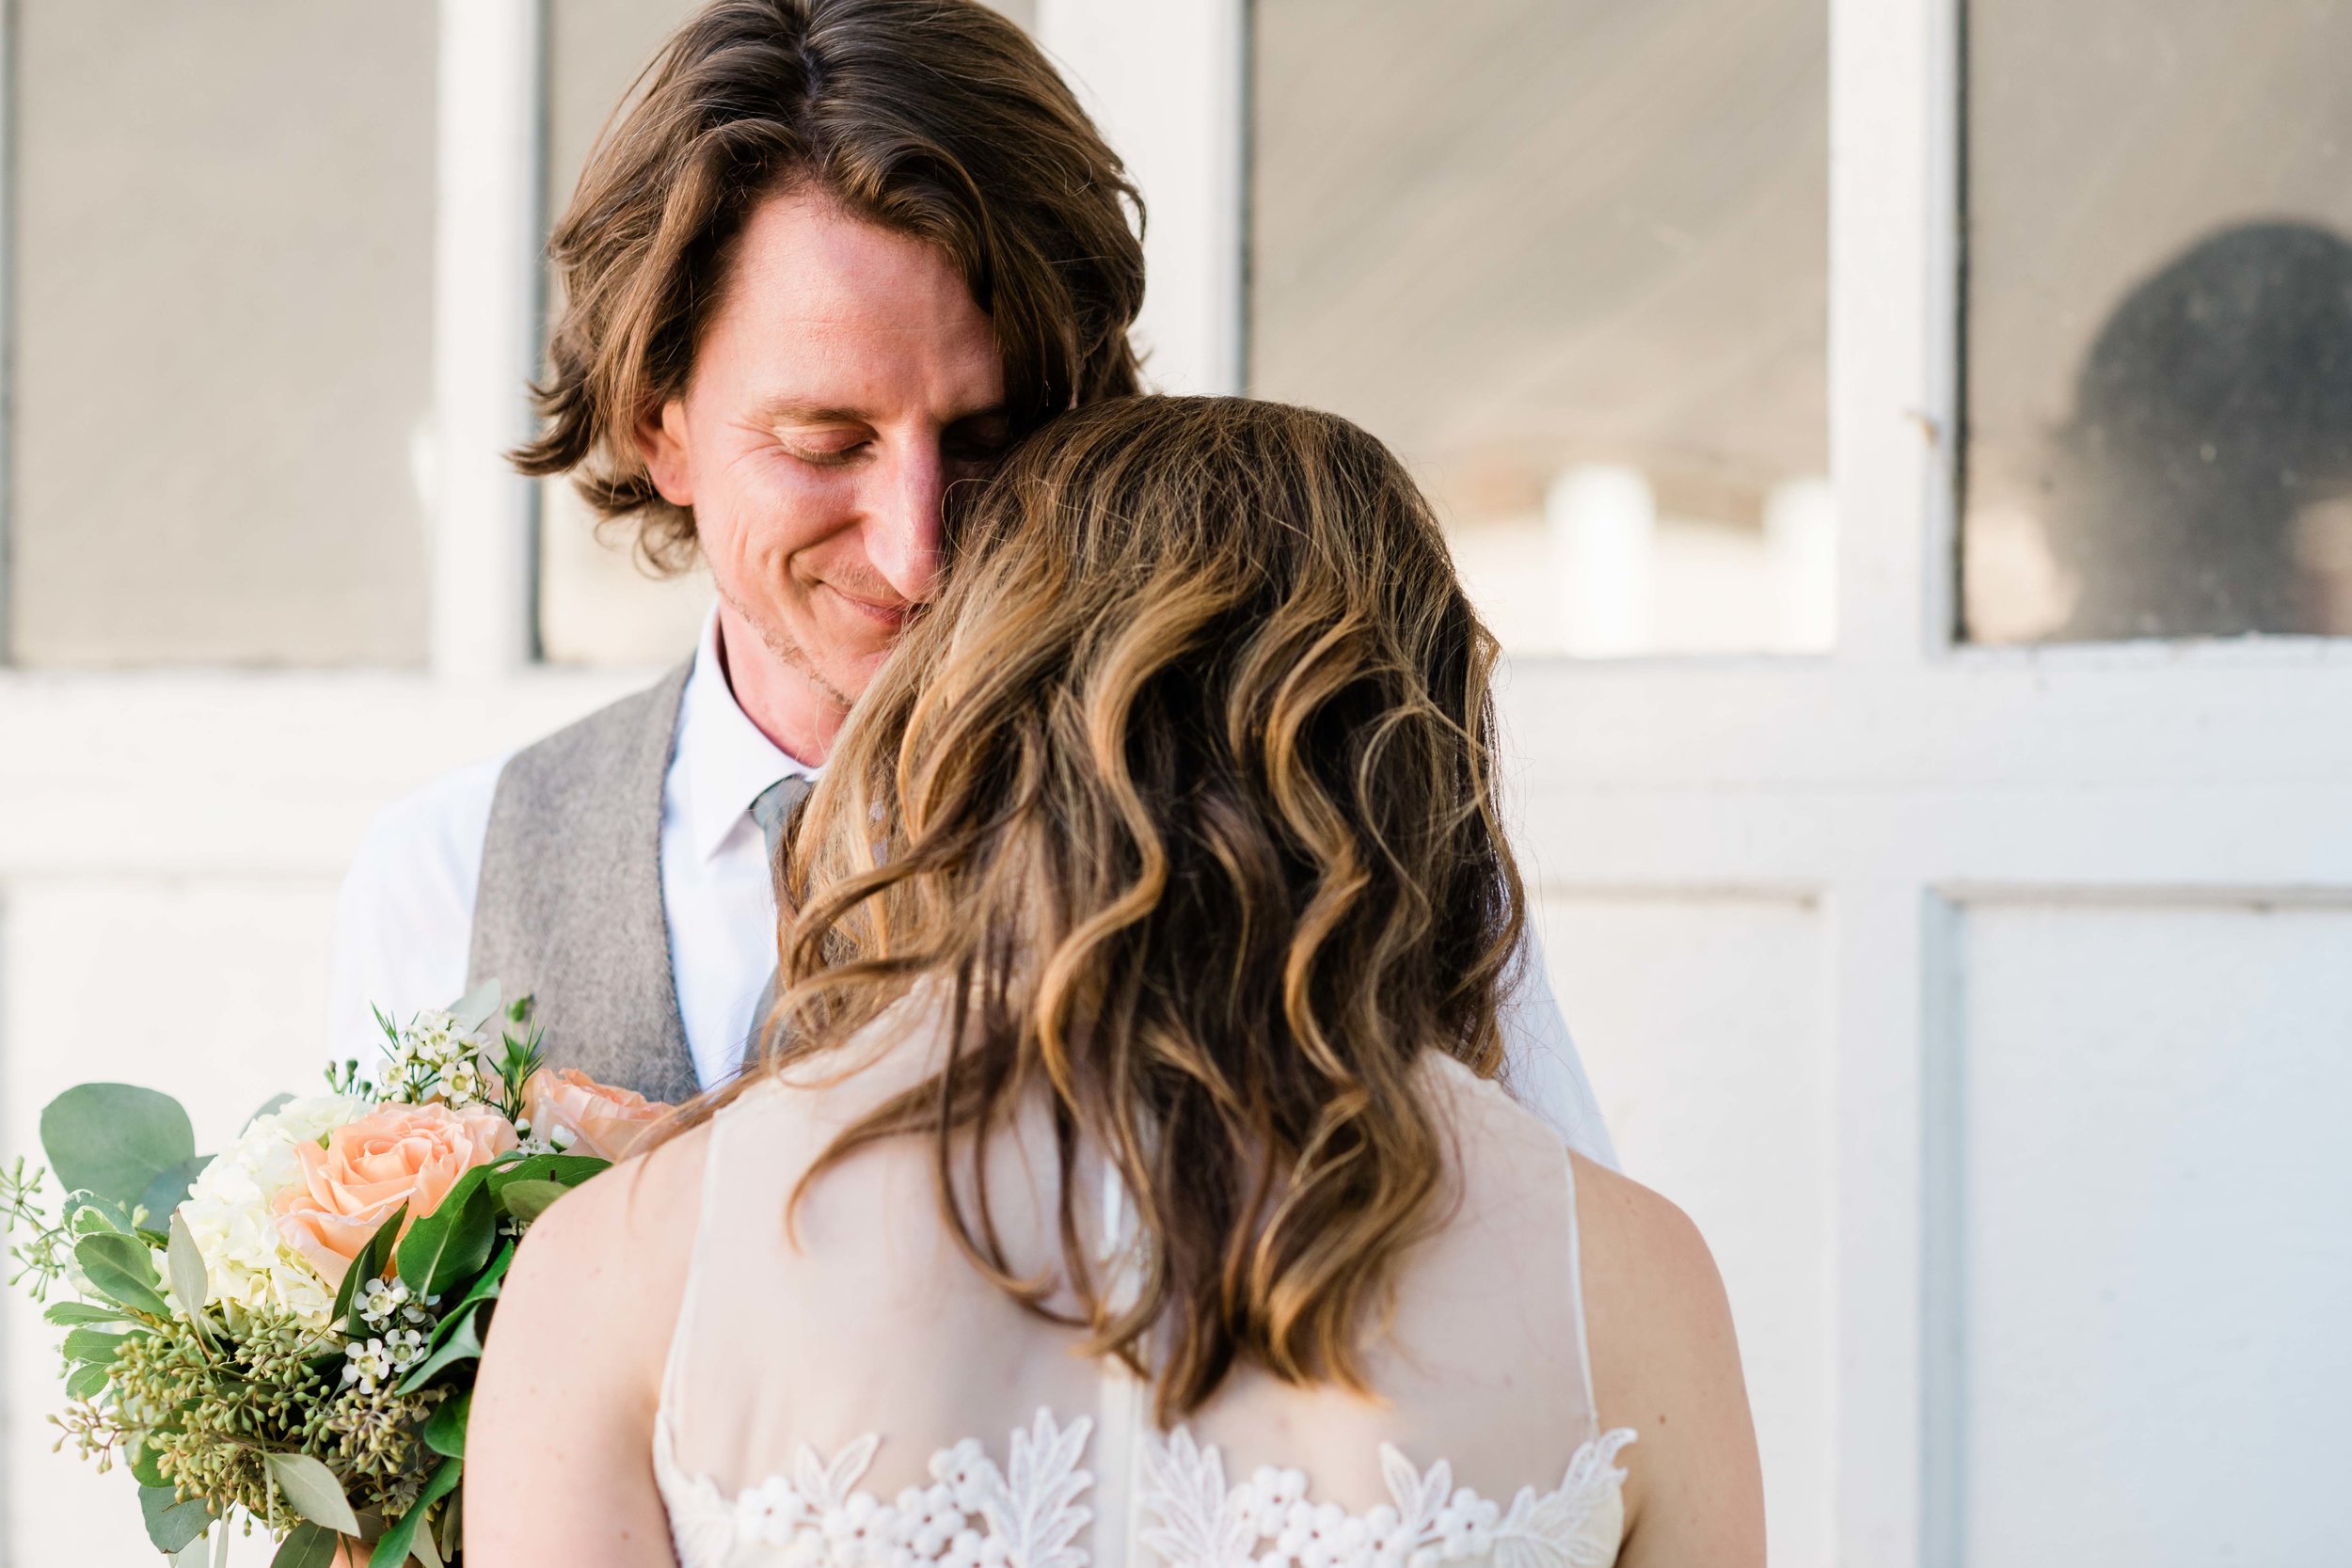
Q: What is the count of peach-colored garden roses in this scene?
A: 2